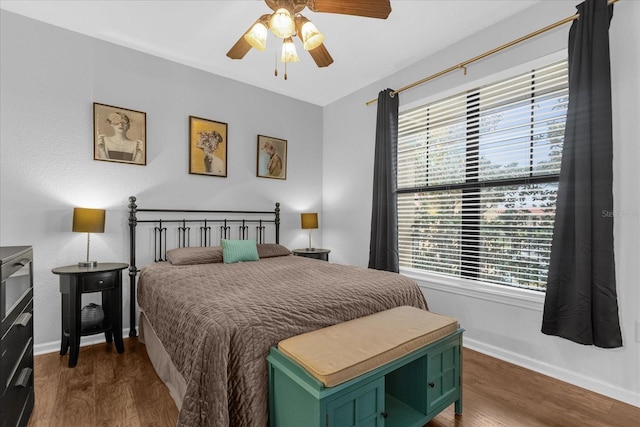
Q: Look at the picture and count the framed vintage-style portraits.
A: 3